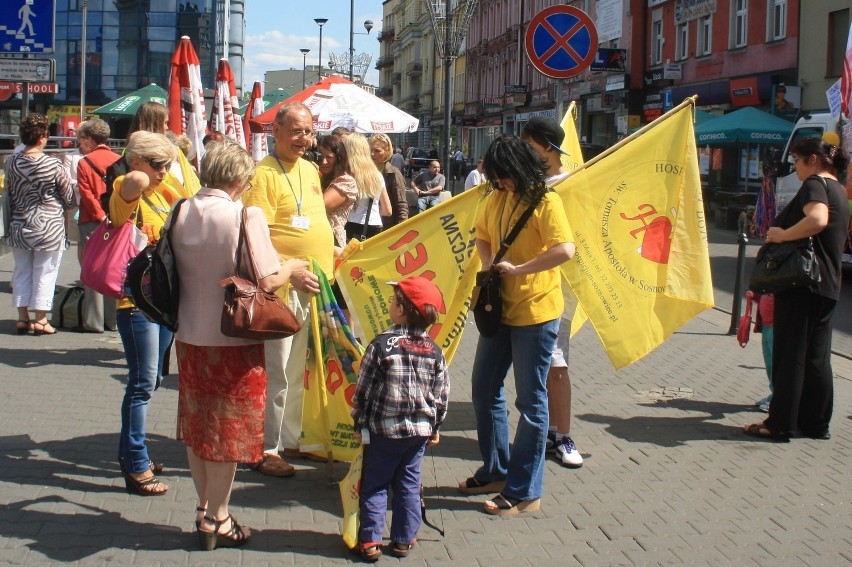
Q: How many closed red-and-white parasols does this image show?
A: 3